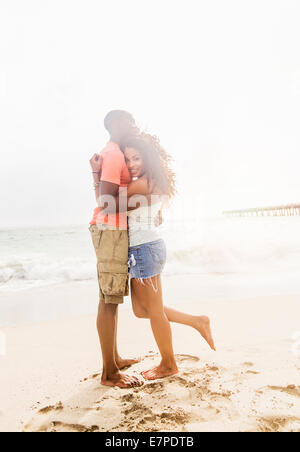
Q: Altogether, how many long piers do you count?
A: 1